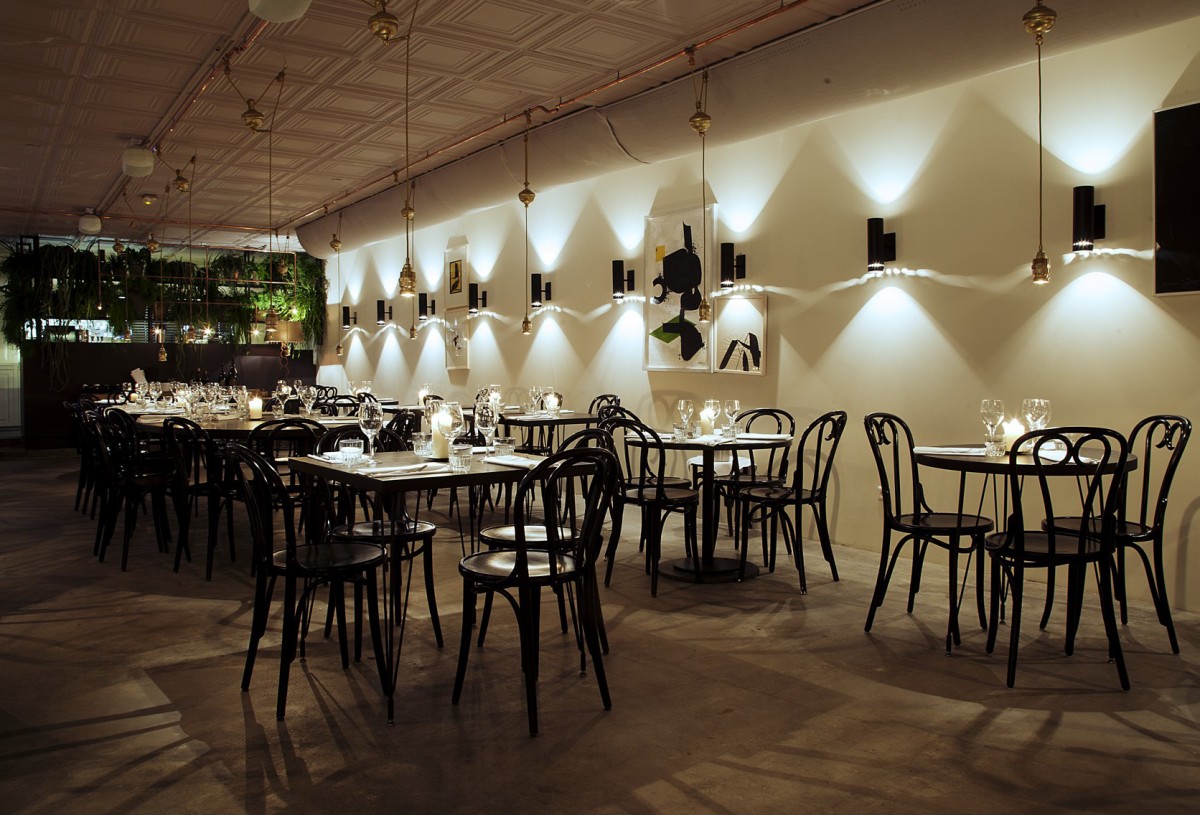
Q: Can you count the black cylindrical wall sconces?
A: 9